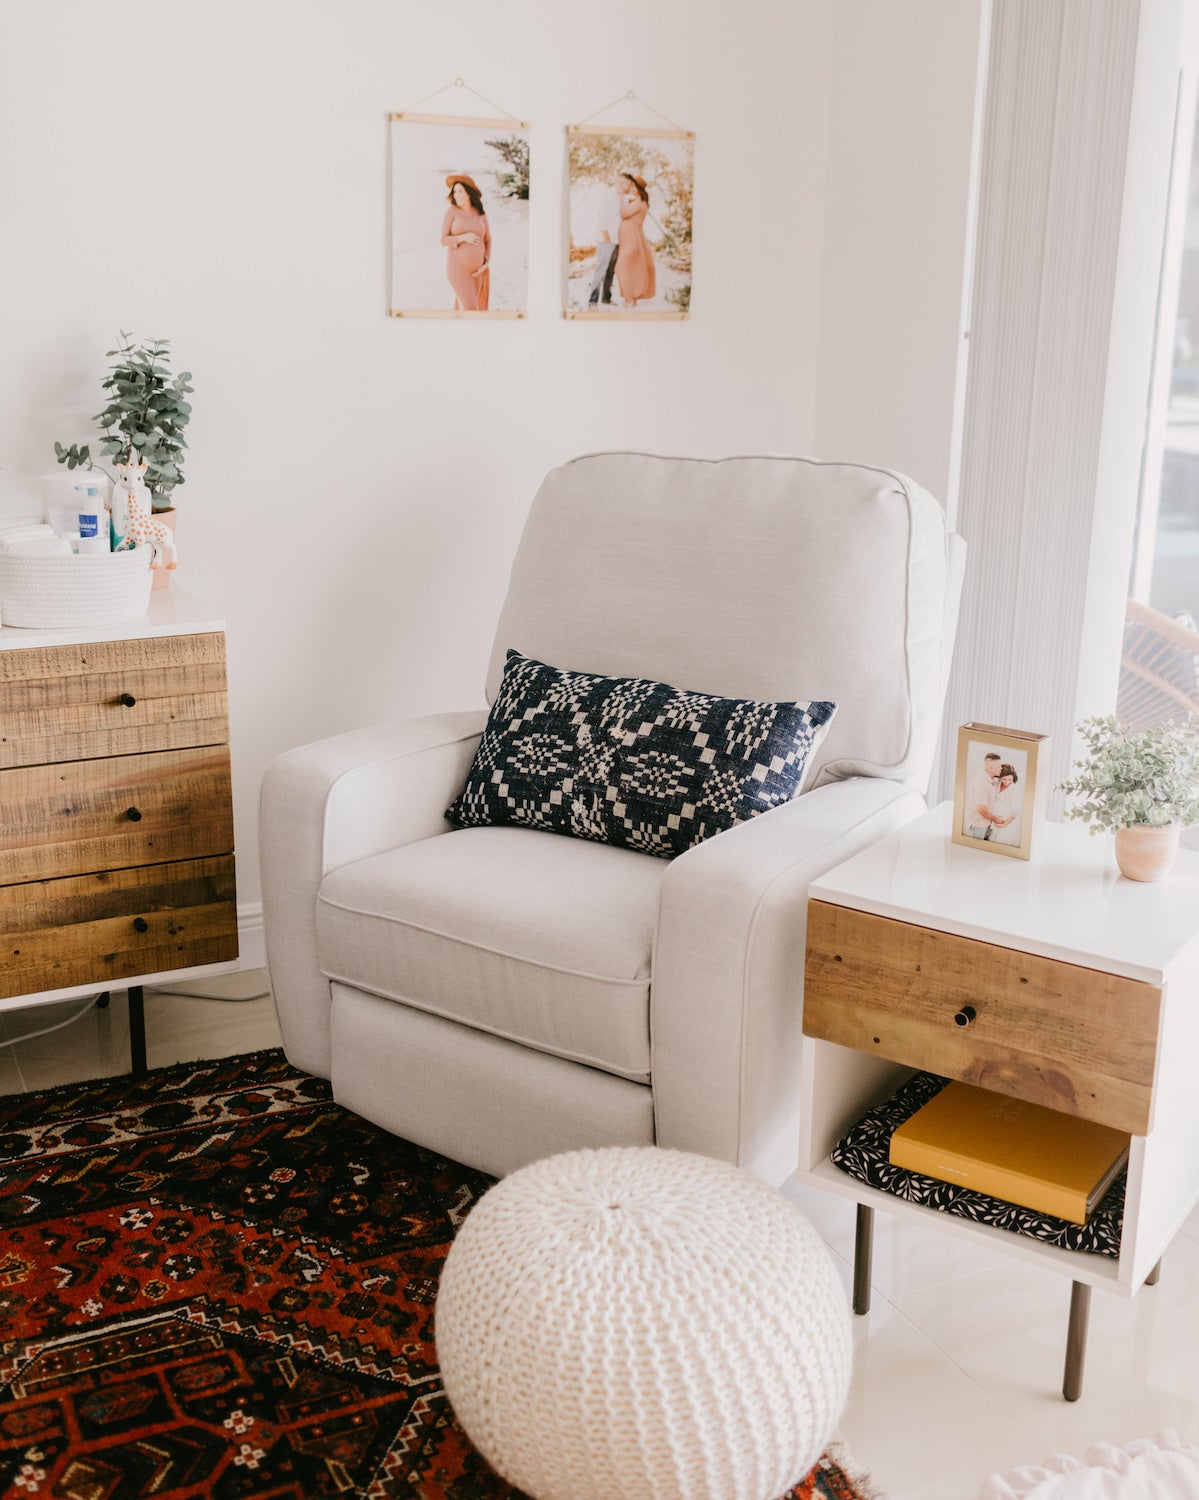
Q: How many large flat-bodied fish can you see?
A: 0